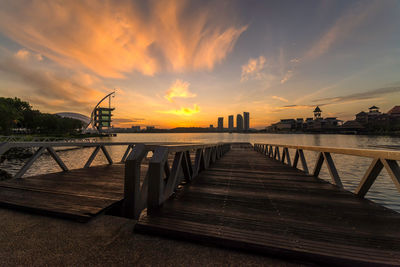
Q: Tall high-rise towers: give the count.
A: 4